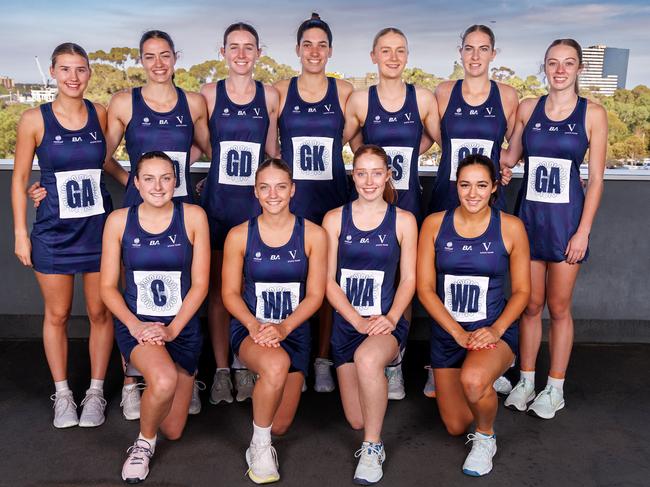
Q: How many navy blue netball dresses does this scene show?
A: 11